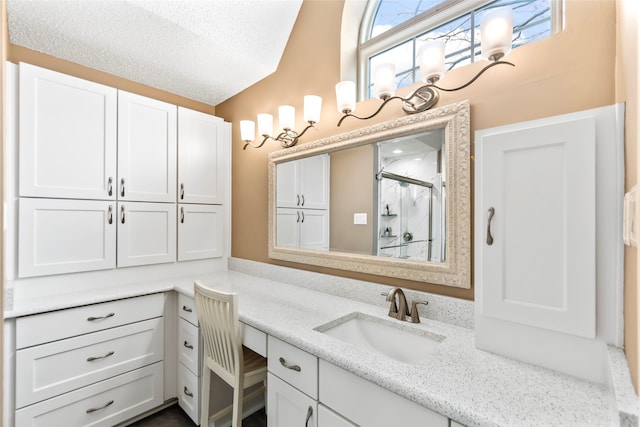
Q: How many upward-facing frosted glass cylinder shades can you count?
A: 8